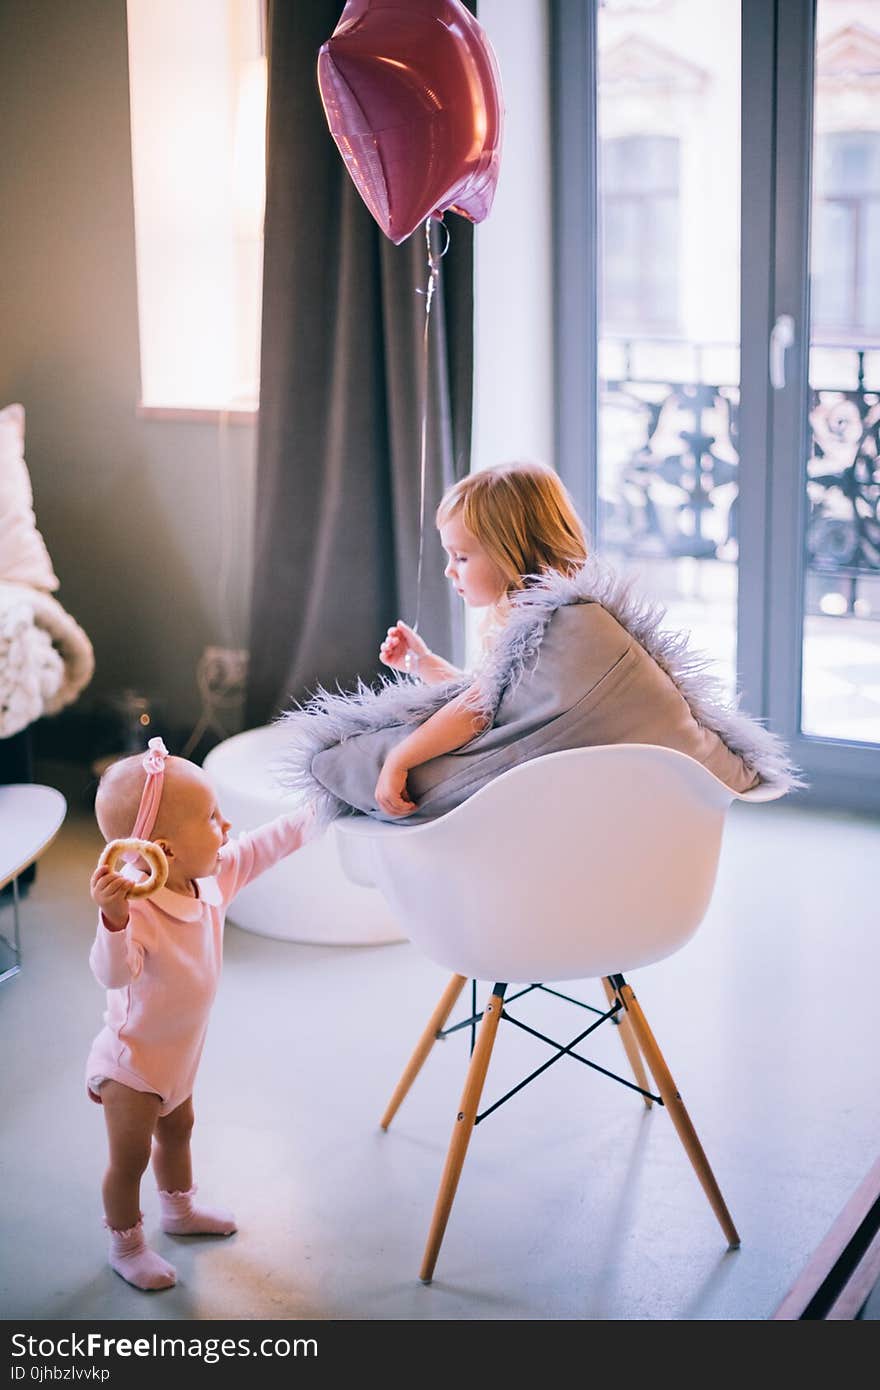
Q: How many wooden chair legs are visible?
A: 4